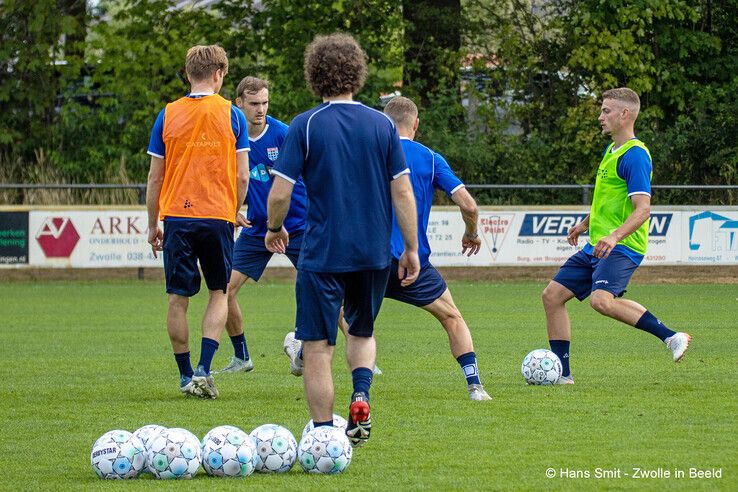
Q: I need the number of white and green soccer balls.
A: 8